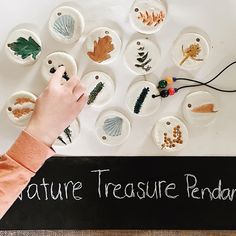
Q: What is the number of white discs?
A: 14